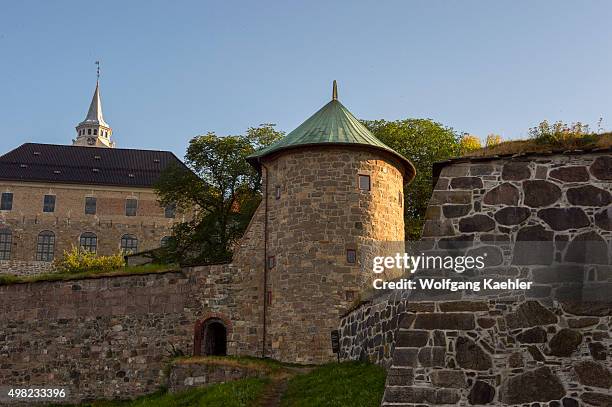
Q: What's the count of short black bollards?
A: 0